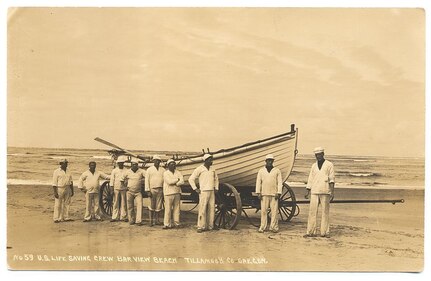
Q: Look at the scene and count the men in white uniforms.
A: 9